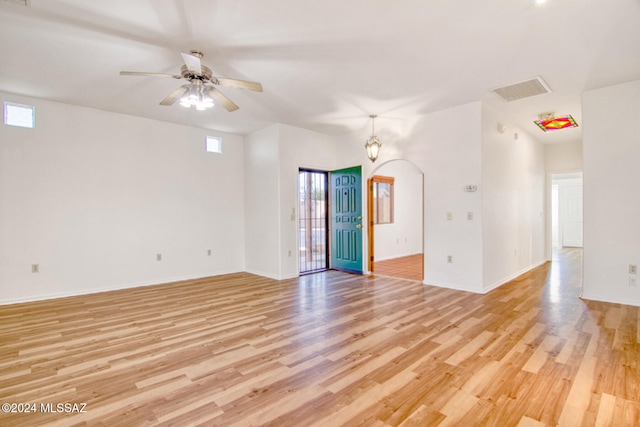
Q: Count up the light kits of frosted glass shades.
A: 1